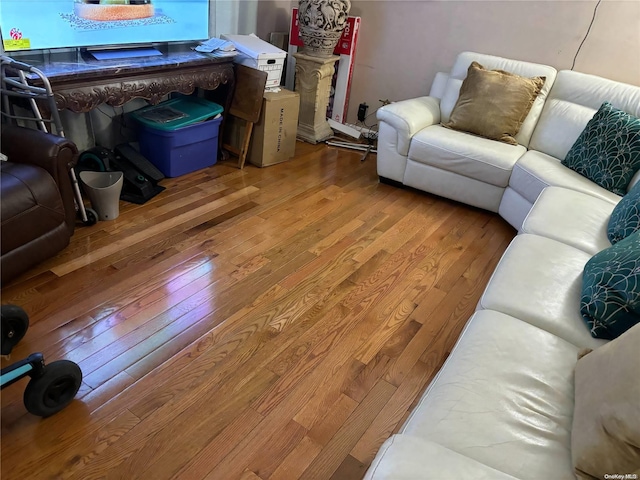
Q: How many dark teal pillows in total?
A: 3